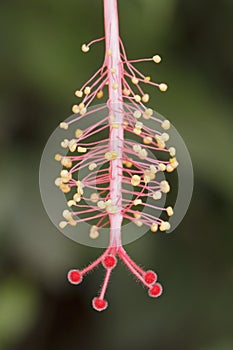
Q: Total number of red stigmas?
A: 5